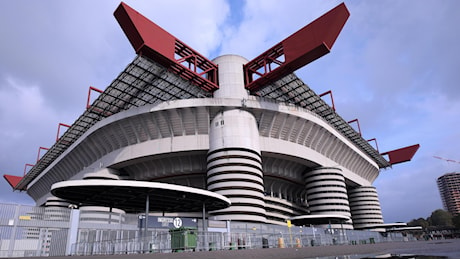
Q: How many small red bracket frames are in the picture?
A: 7